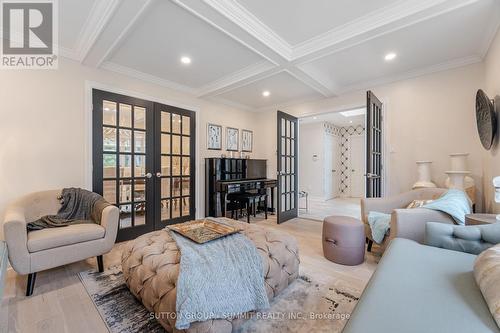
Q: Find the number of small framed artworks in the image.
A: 3